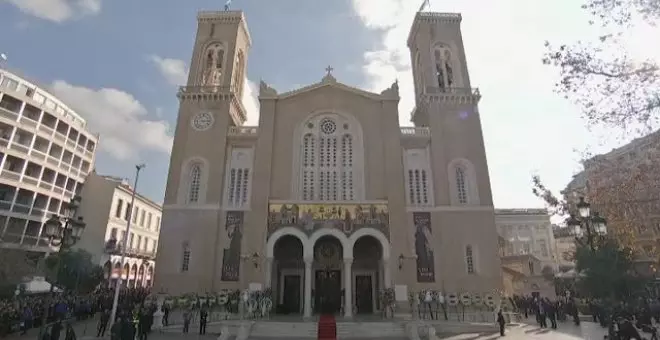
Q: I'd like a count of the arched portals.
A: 3